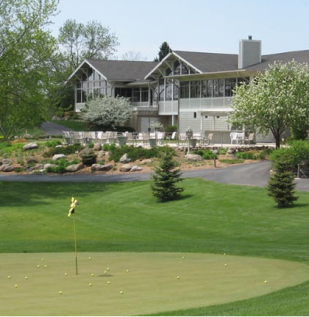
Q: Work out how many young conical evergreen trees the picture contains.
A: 2